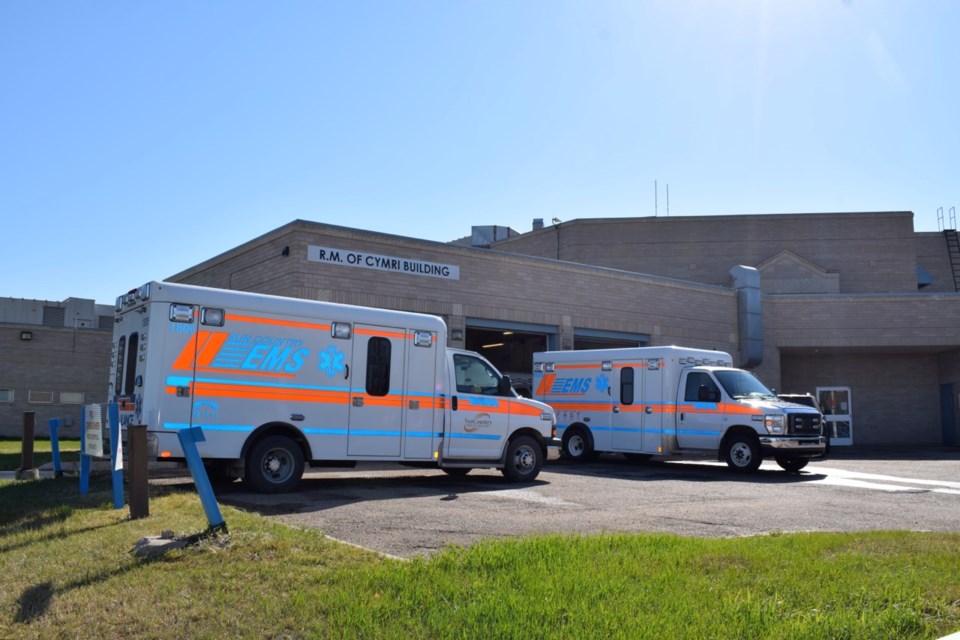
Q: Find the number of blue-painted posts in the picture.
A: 4